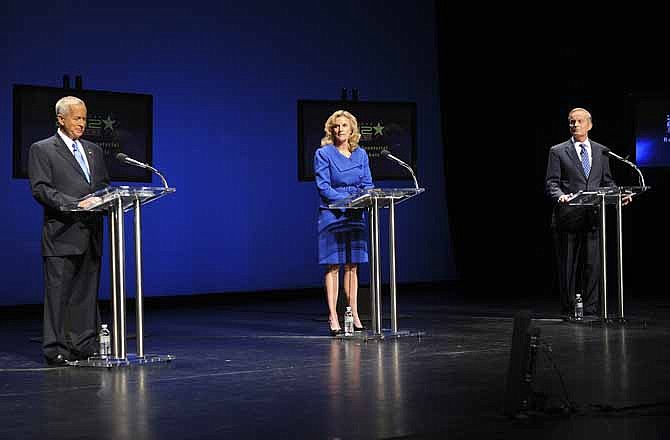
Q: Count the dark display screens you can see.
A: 3